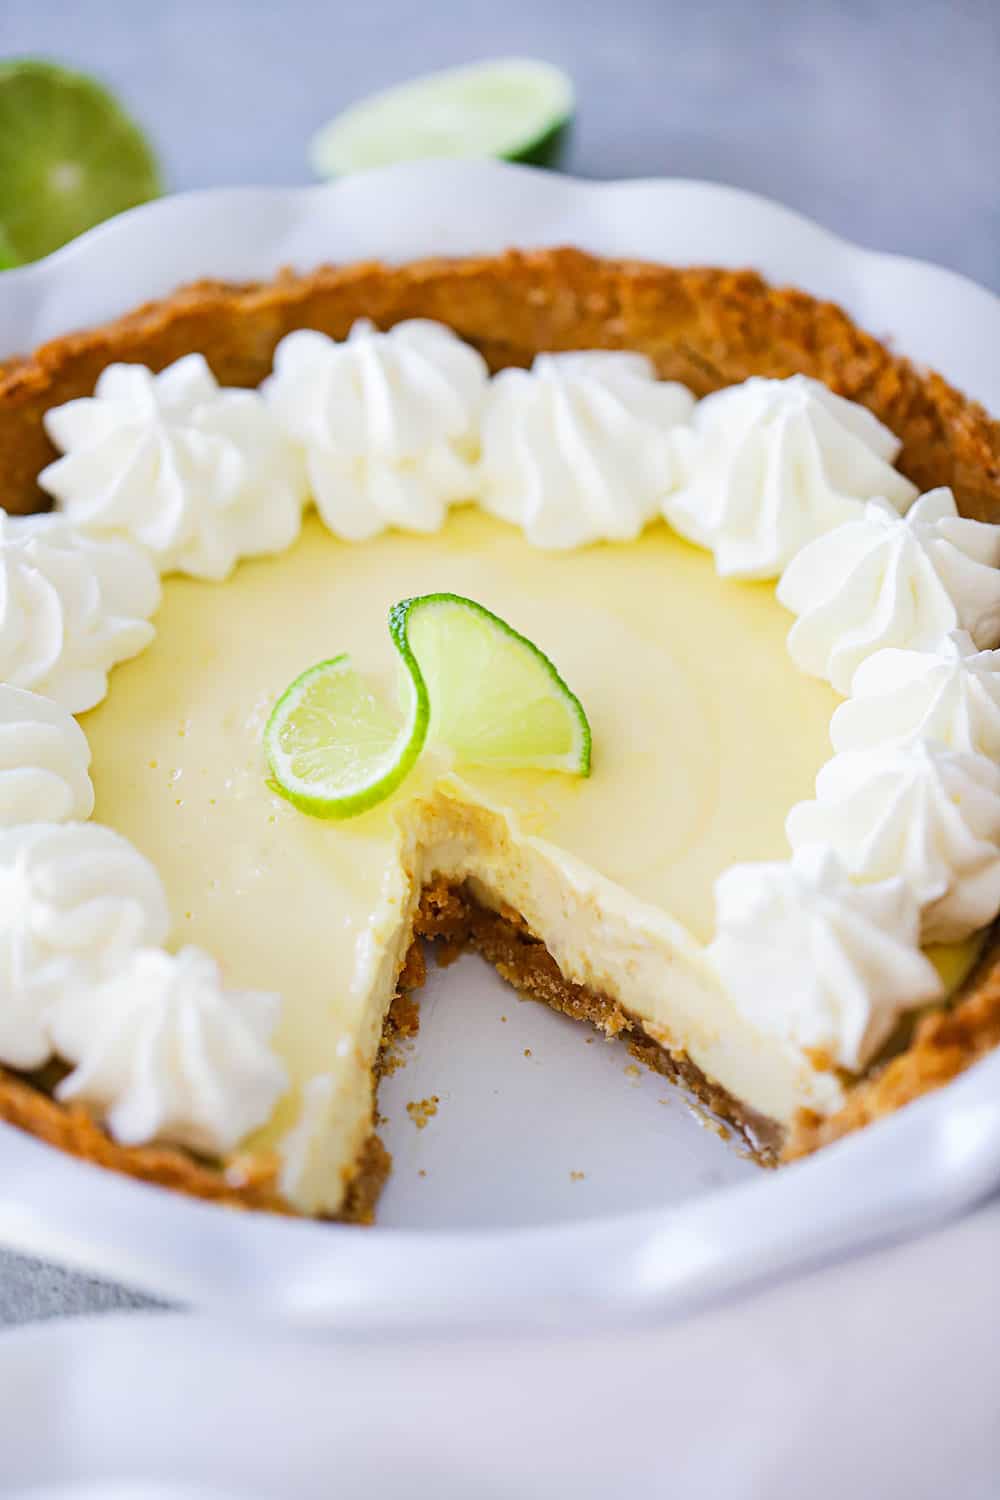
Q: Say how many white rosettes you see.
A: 12